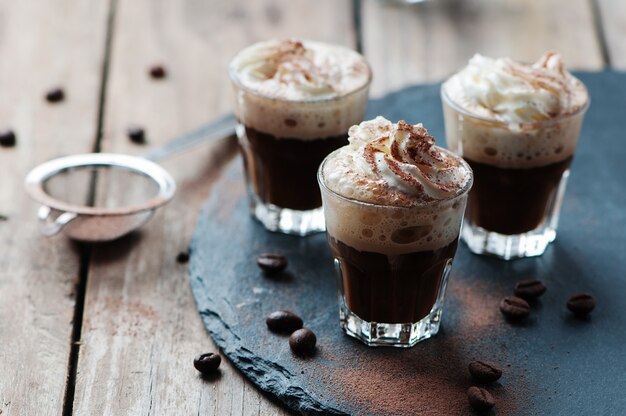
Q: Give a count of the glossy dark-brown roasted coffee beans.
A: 13